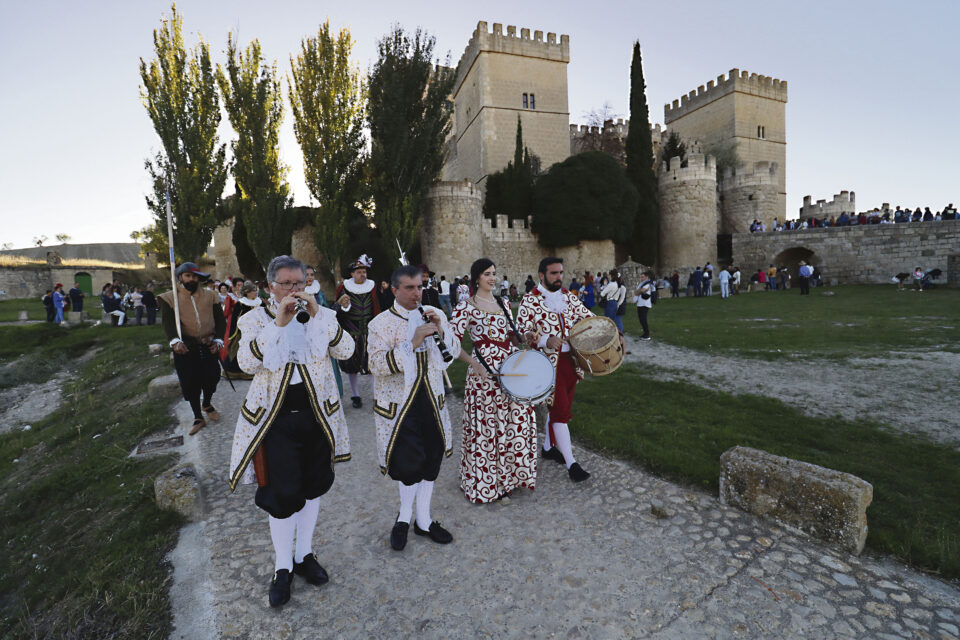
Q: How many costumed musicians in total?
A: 4